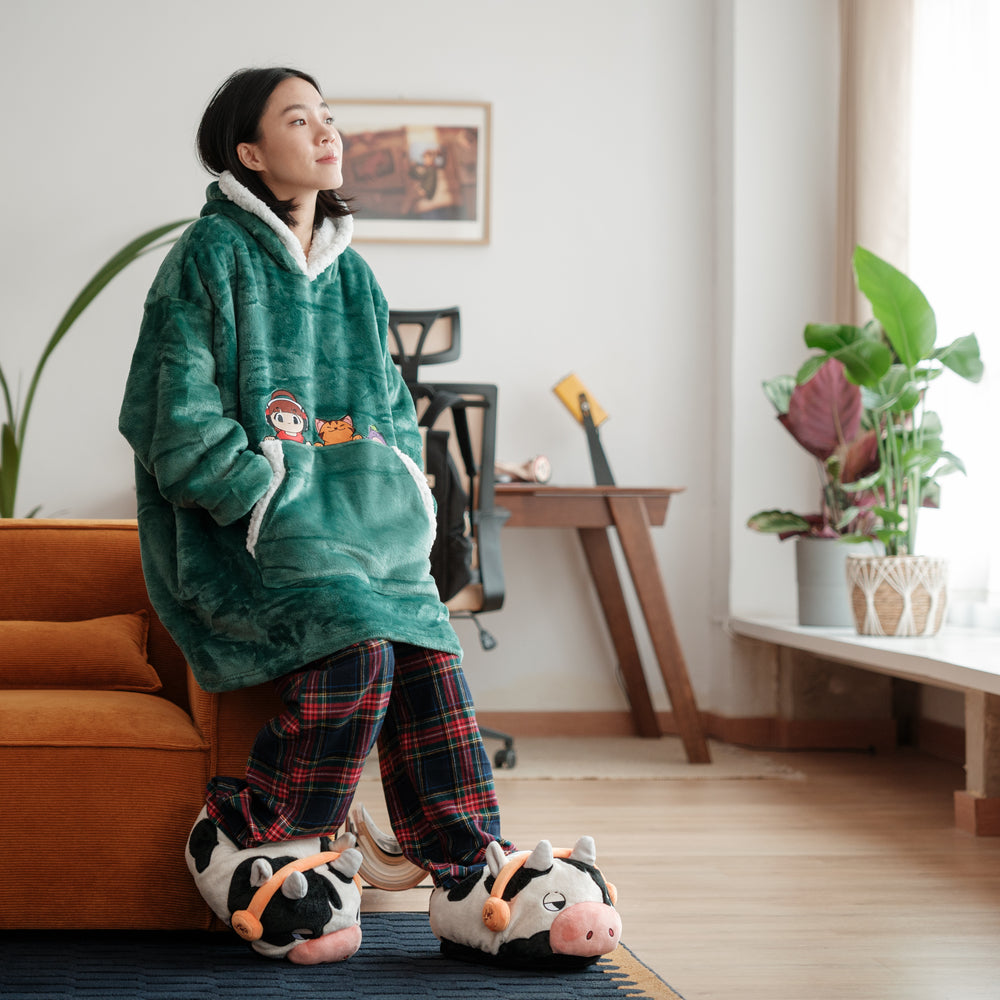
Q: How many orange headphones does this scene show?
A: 2